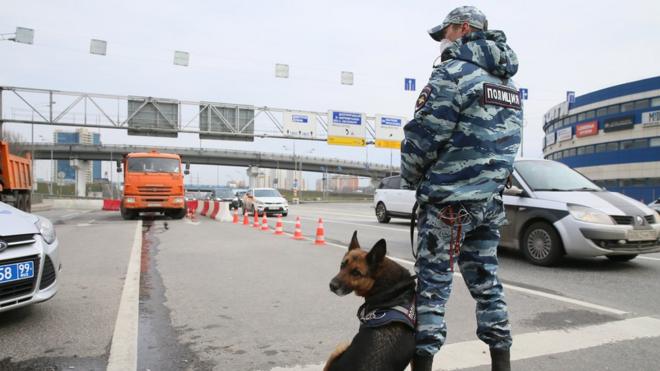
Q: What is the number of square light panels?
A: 5